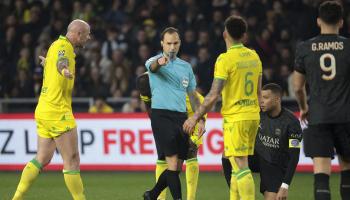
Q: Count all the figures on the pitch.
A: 6